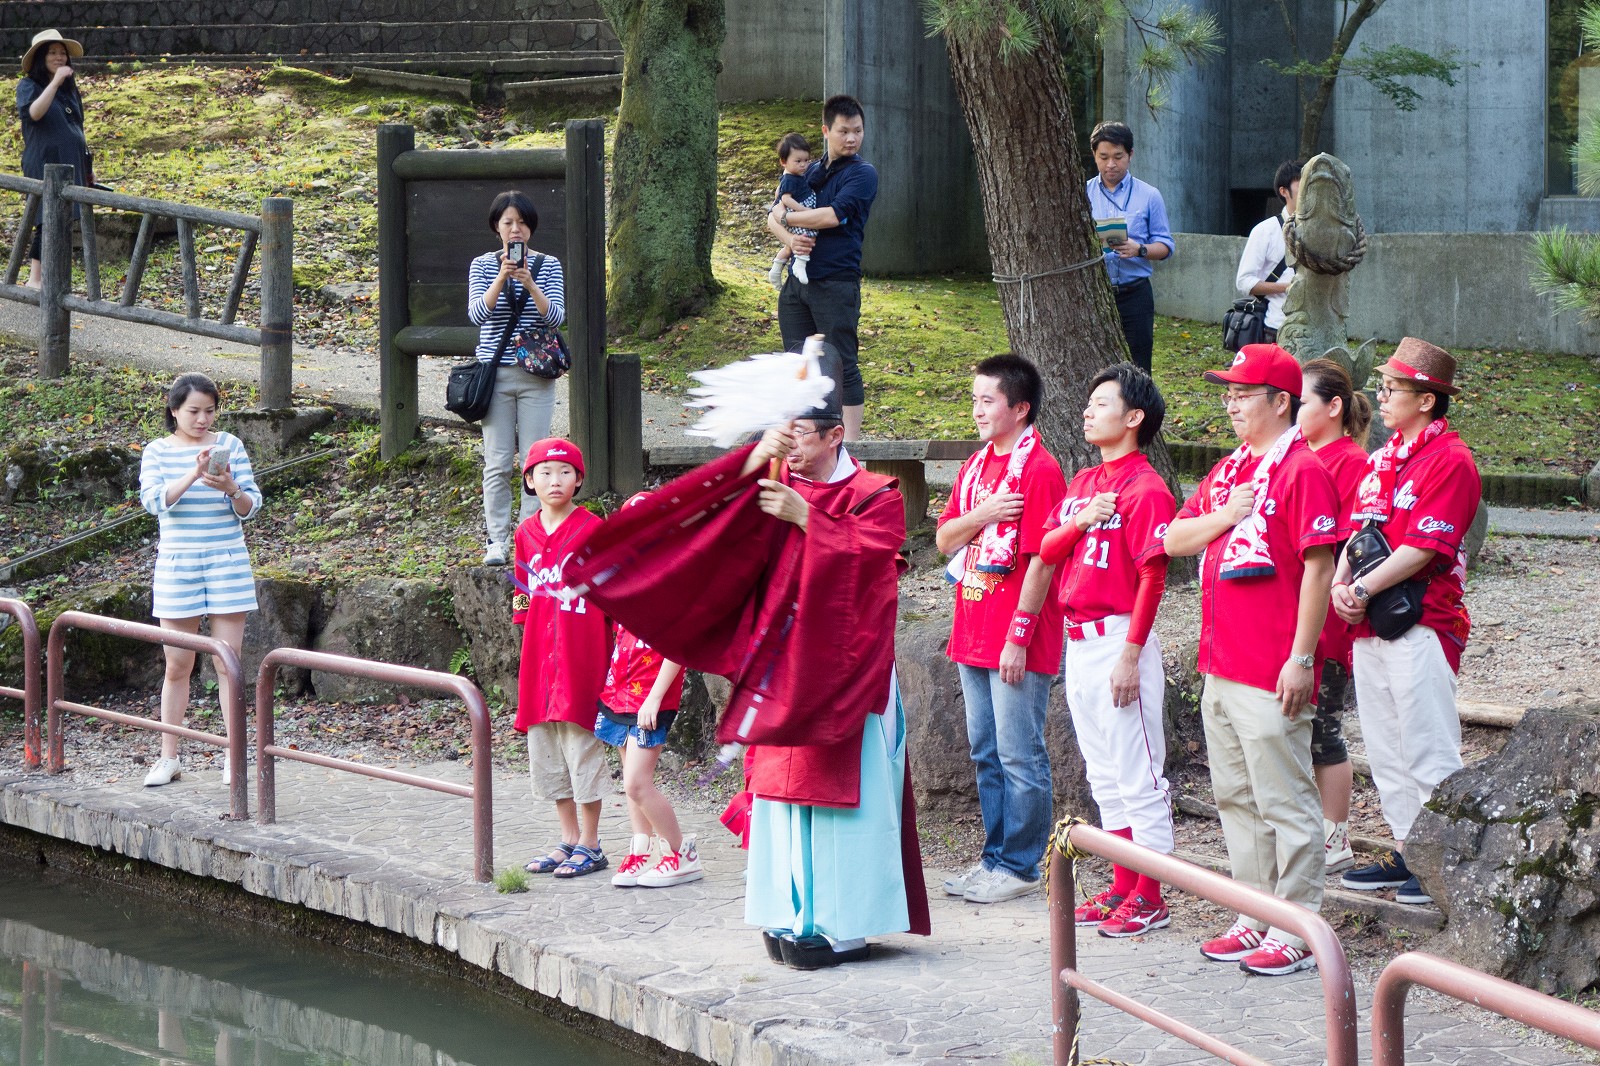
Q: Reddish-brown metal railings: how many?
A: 5